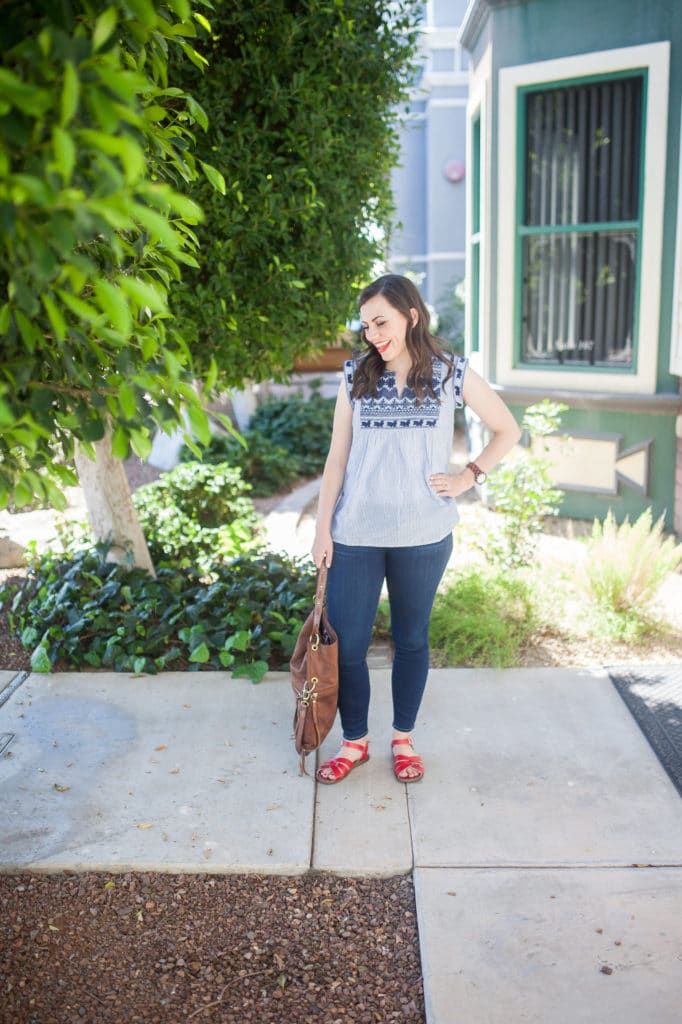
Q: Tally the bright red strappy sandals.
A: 2